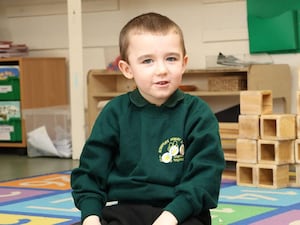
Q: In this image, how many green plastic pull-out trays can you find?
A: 2